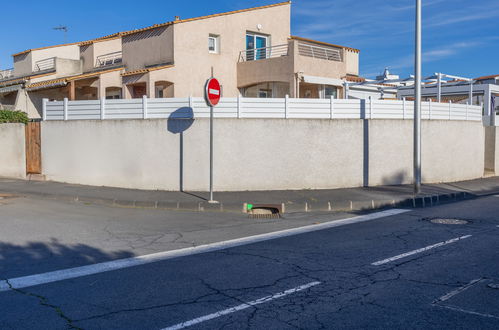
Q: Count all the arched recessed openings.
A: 3